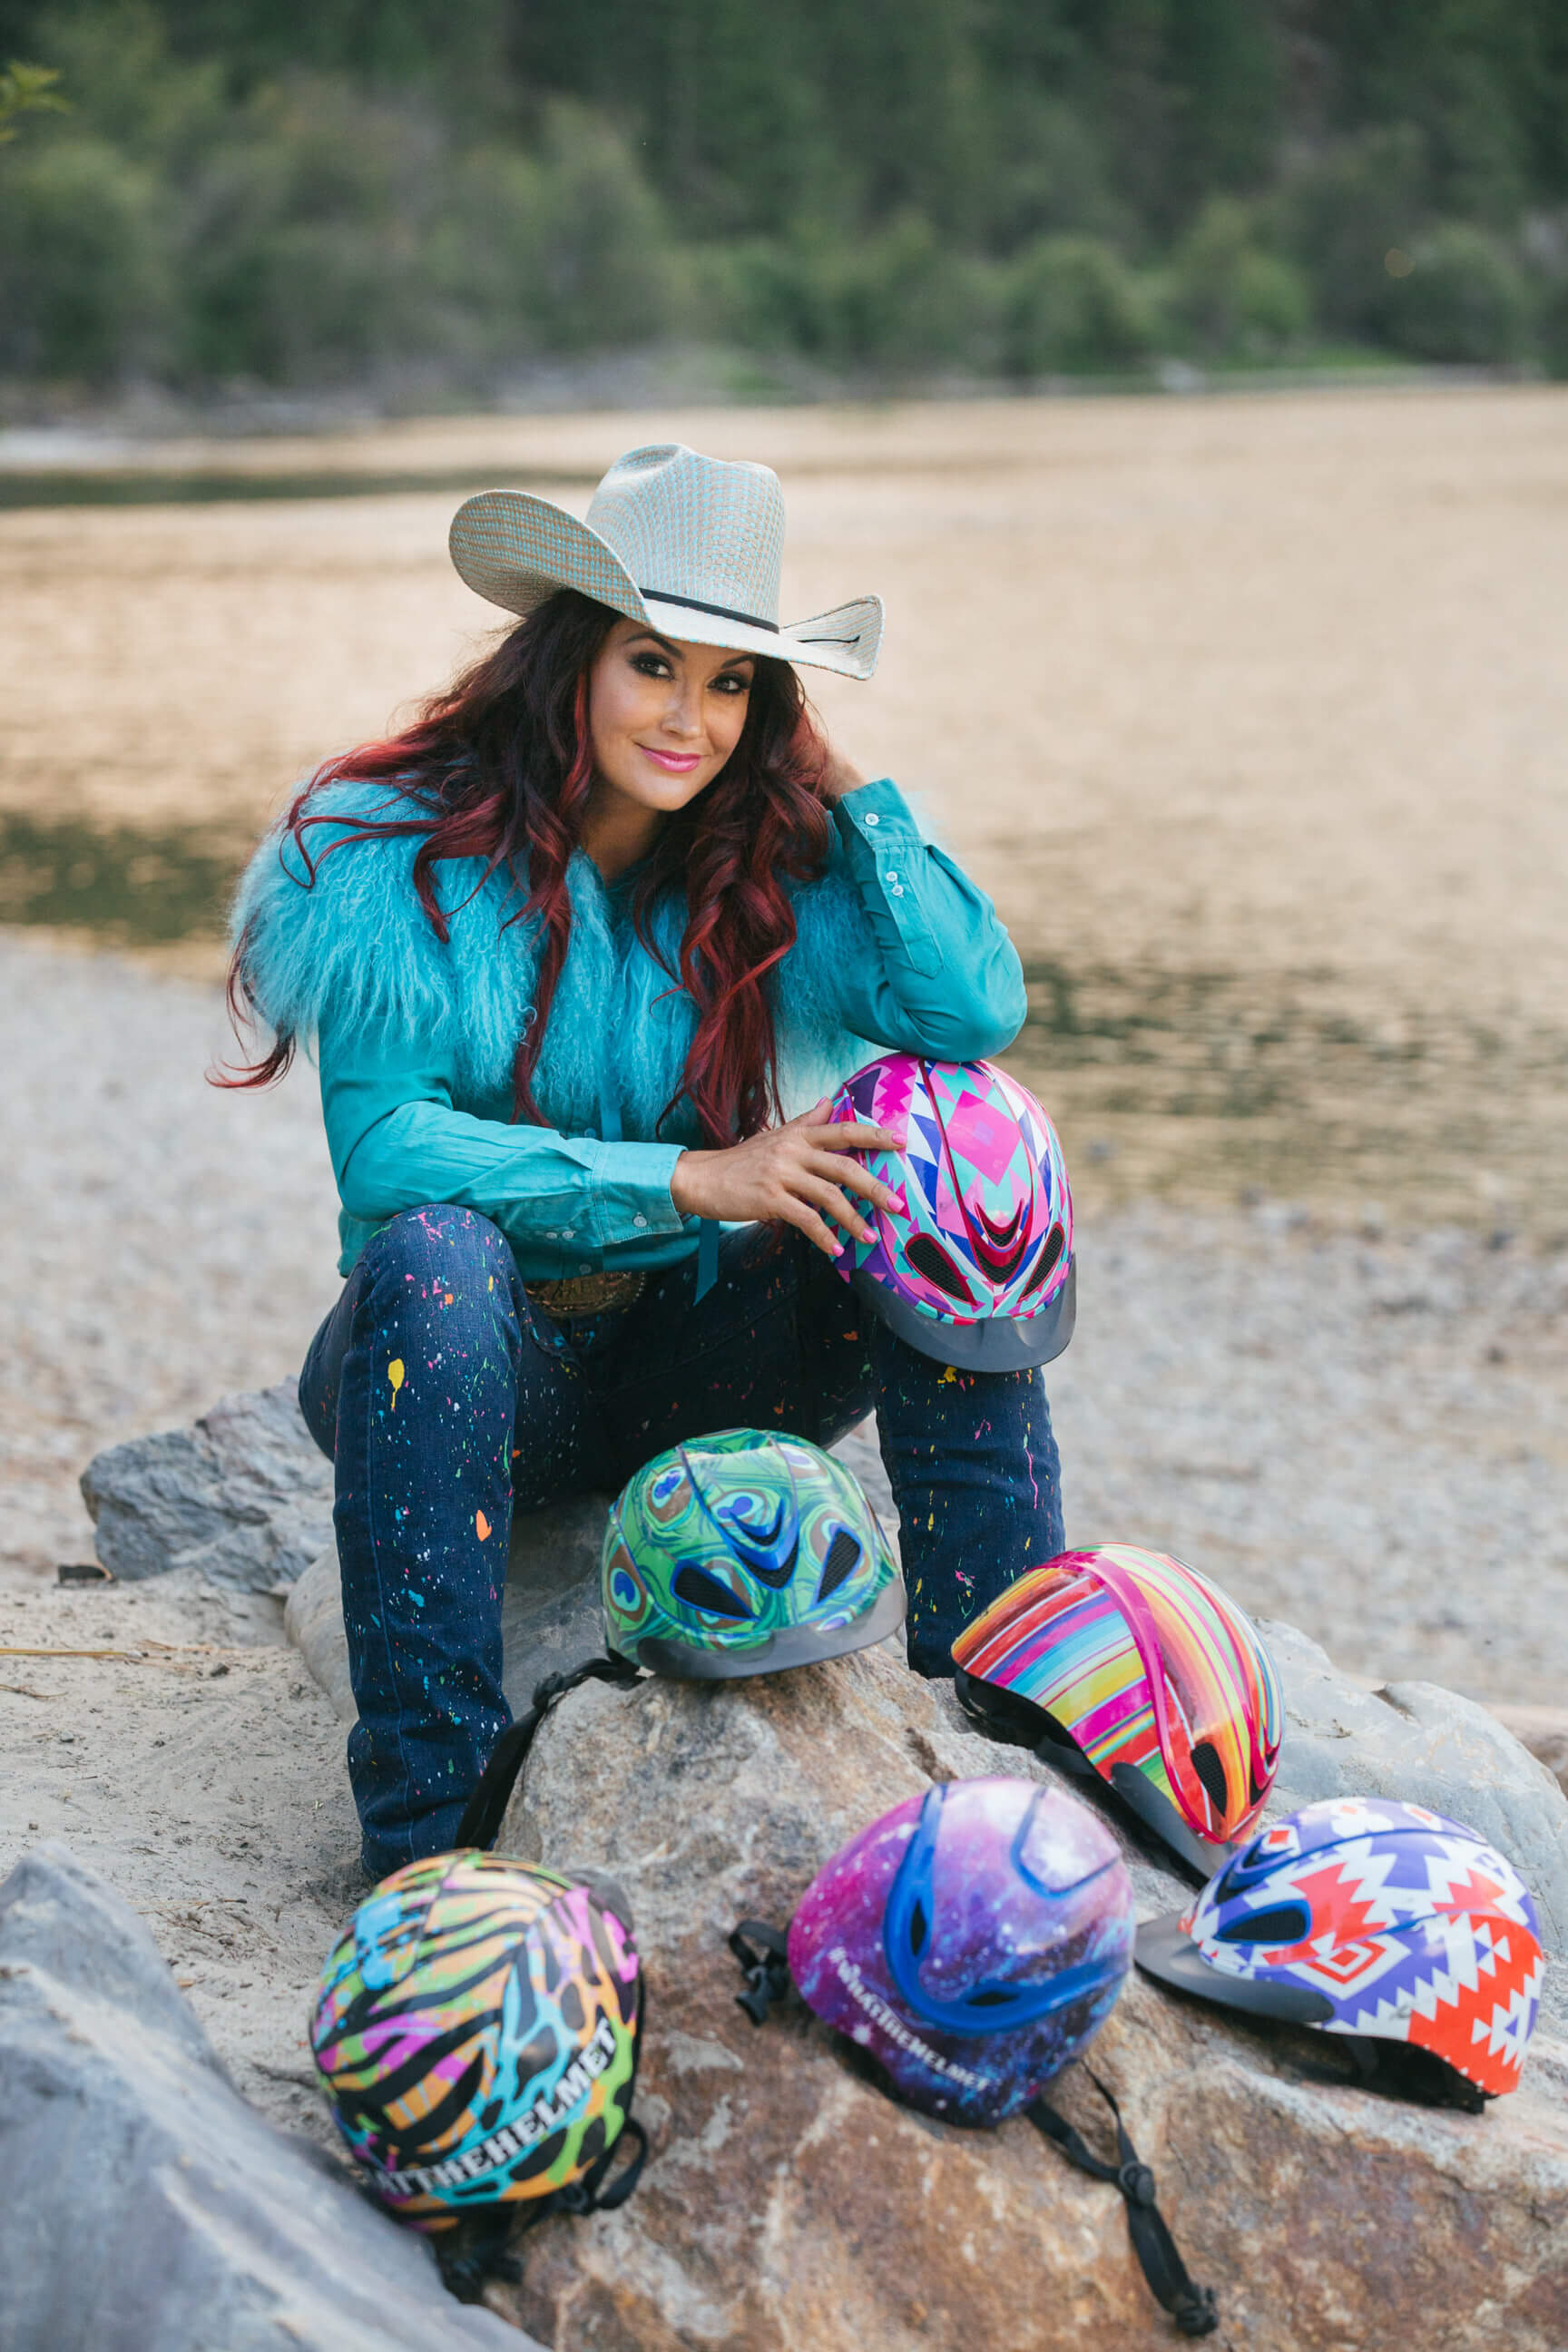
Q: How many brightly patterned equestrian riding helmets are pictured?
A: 6